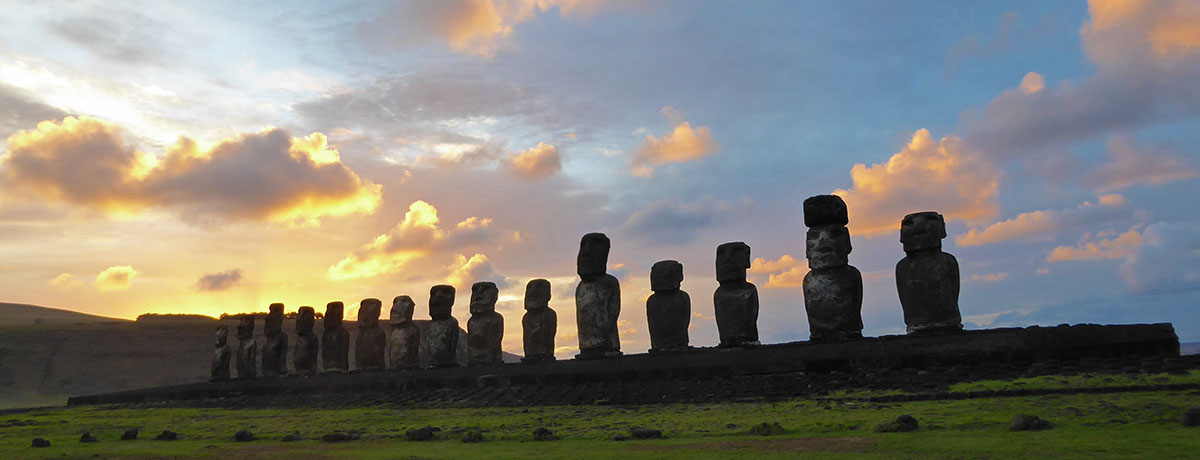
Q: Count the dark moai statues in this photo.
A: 15